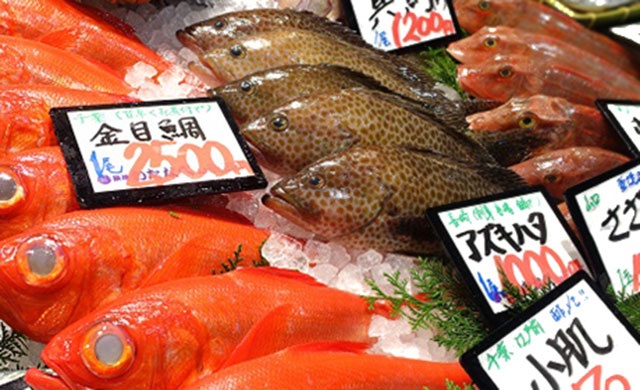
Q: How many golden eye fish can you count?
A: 7